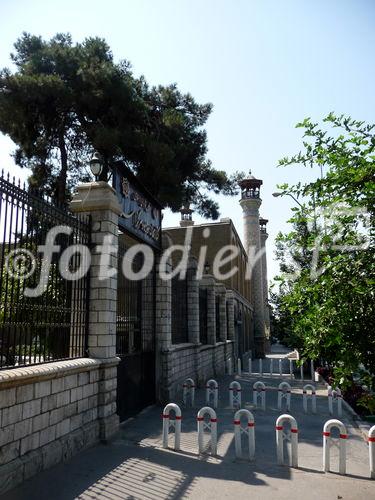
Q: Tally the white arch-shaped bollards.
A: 13